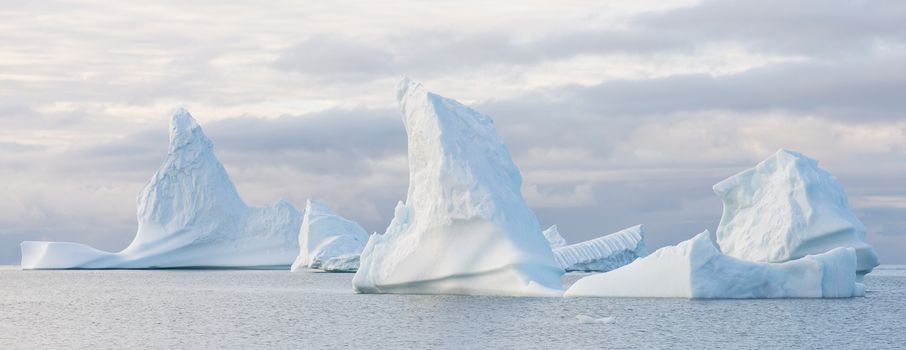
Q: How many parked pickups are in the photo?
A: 0